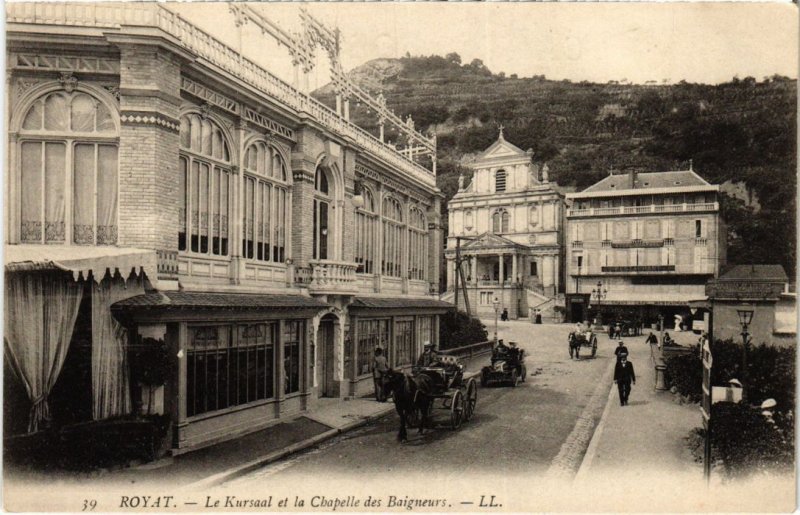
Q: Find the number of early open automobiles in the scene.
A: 1